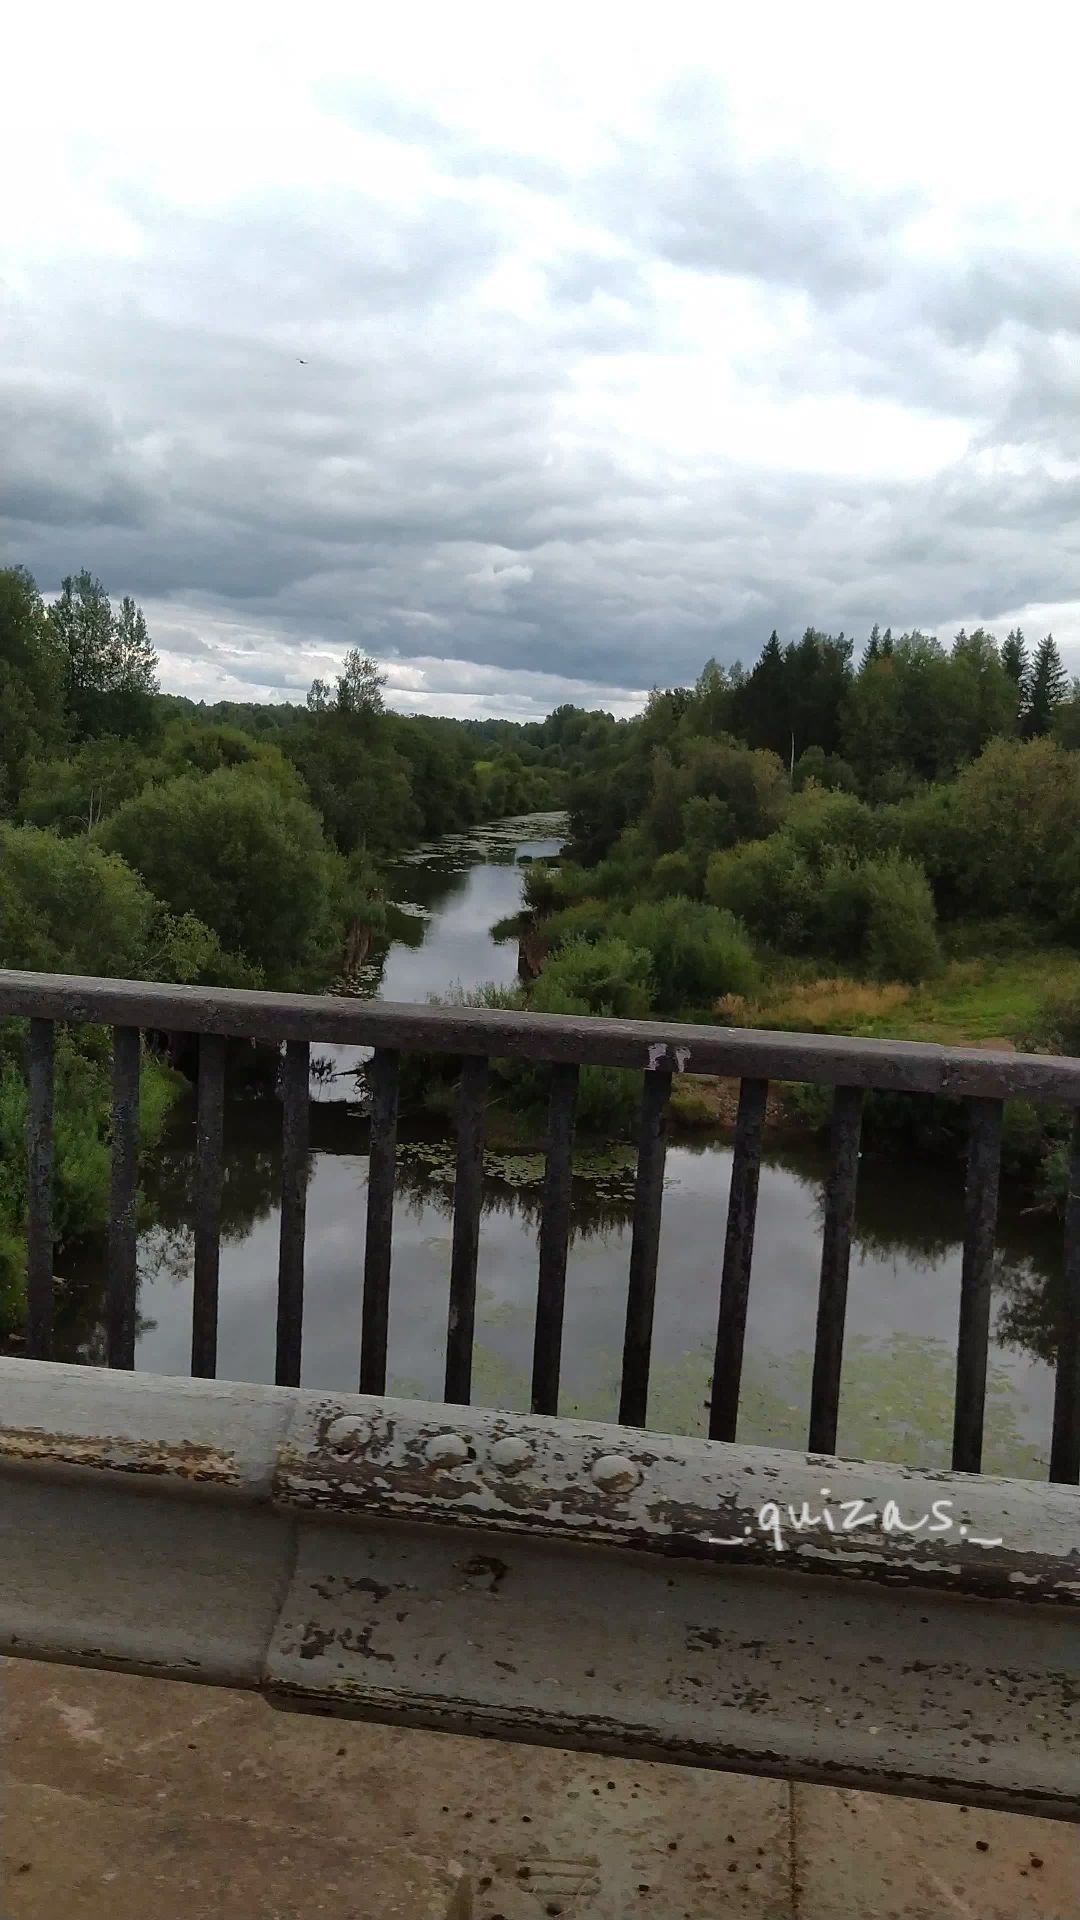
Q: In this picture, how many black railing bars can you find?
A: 12